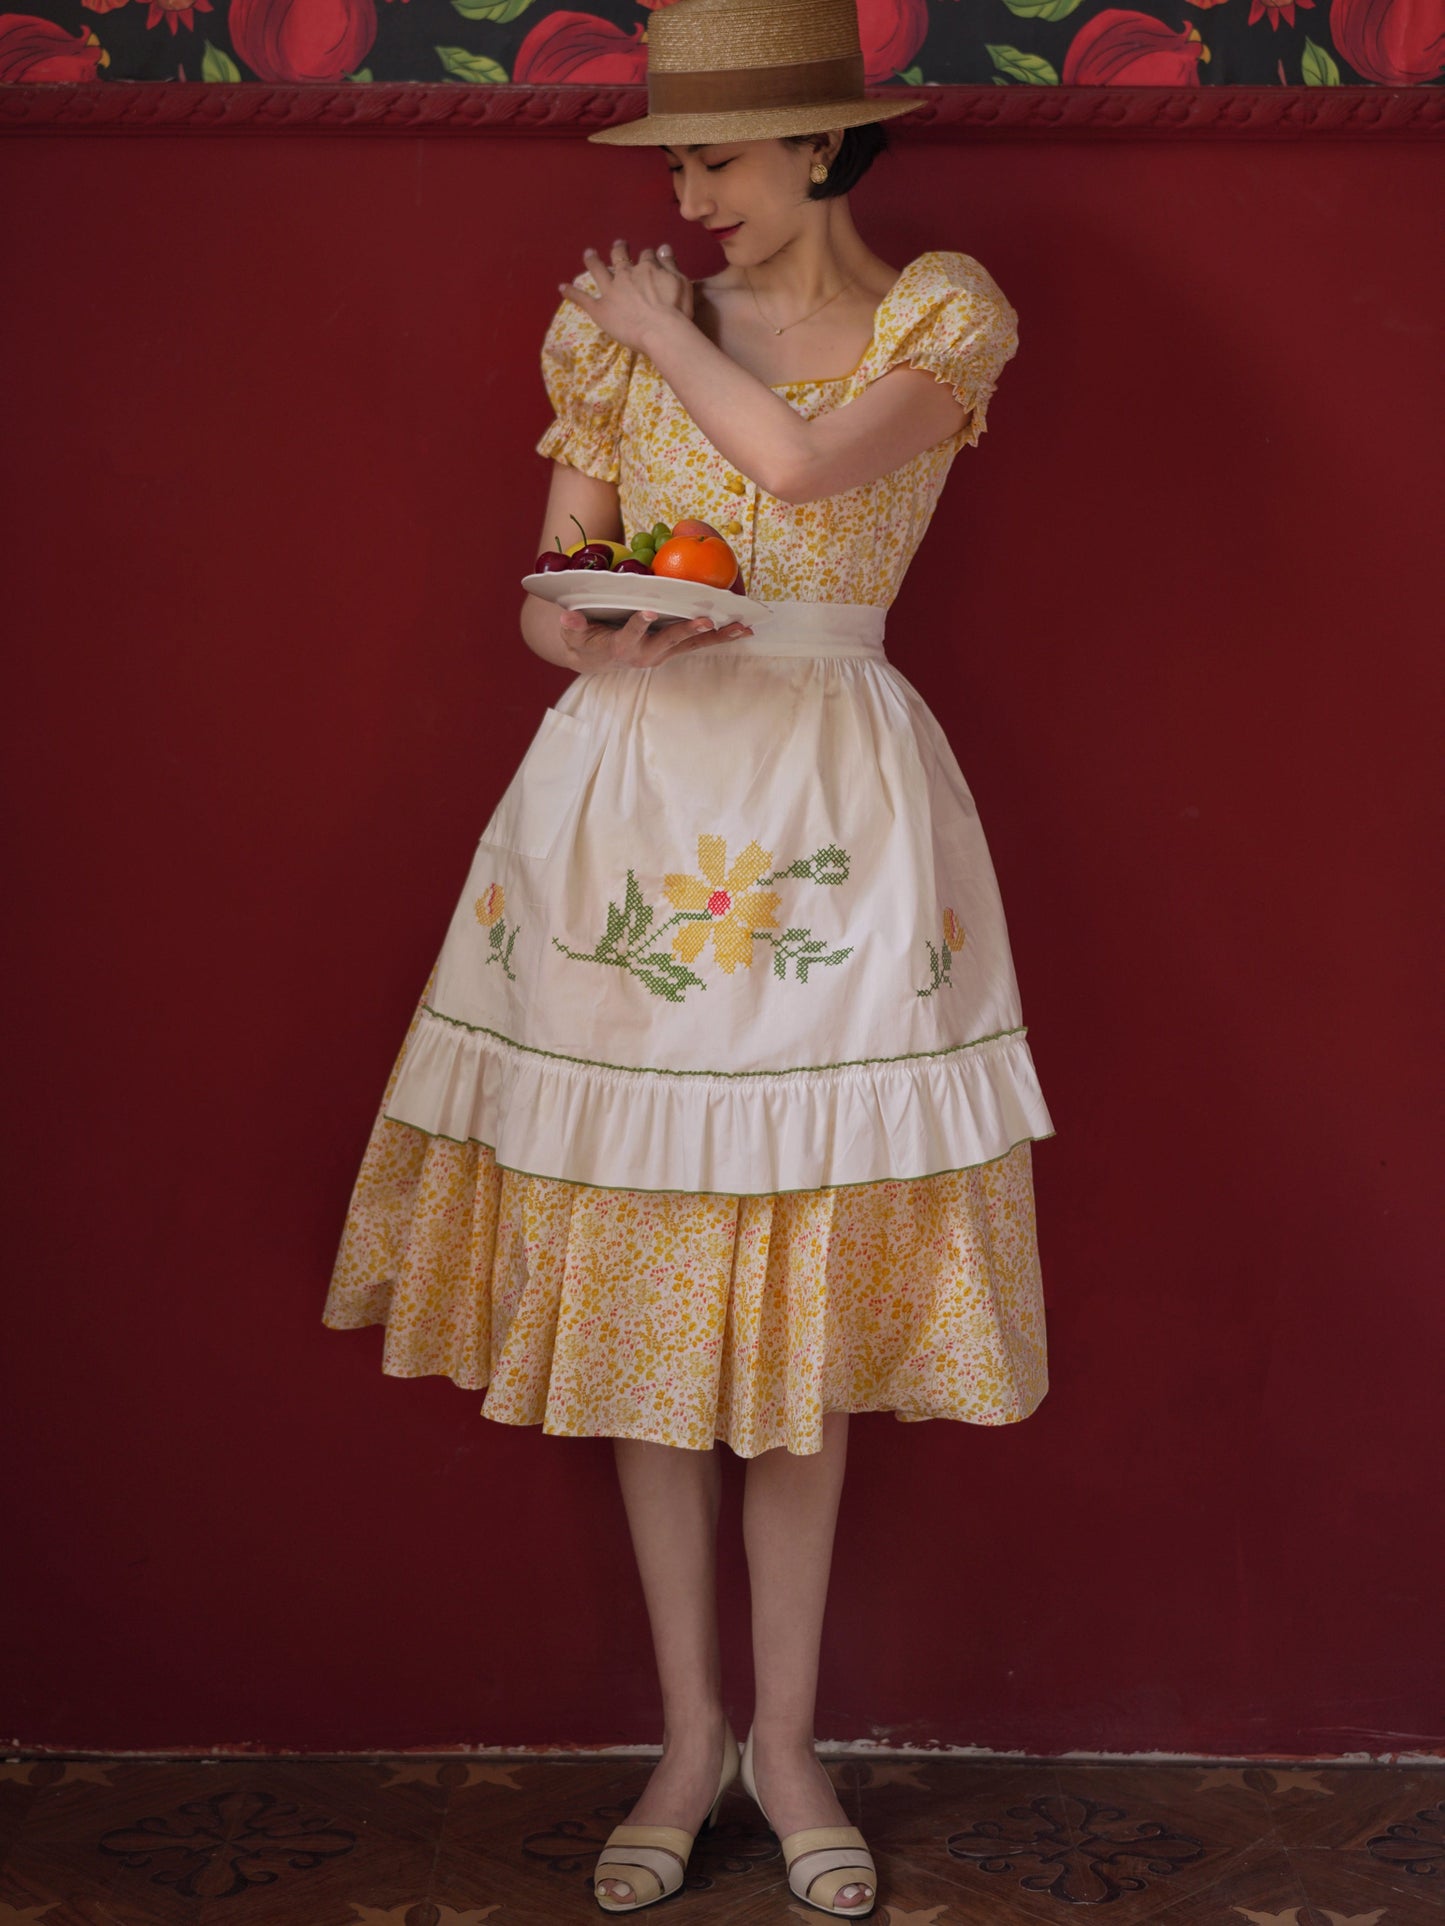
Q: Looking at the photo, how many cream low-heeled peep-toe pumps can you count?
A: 2